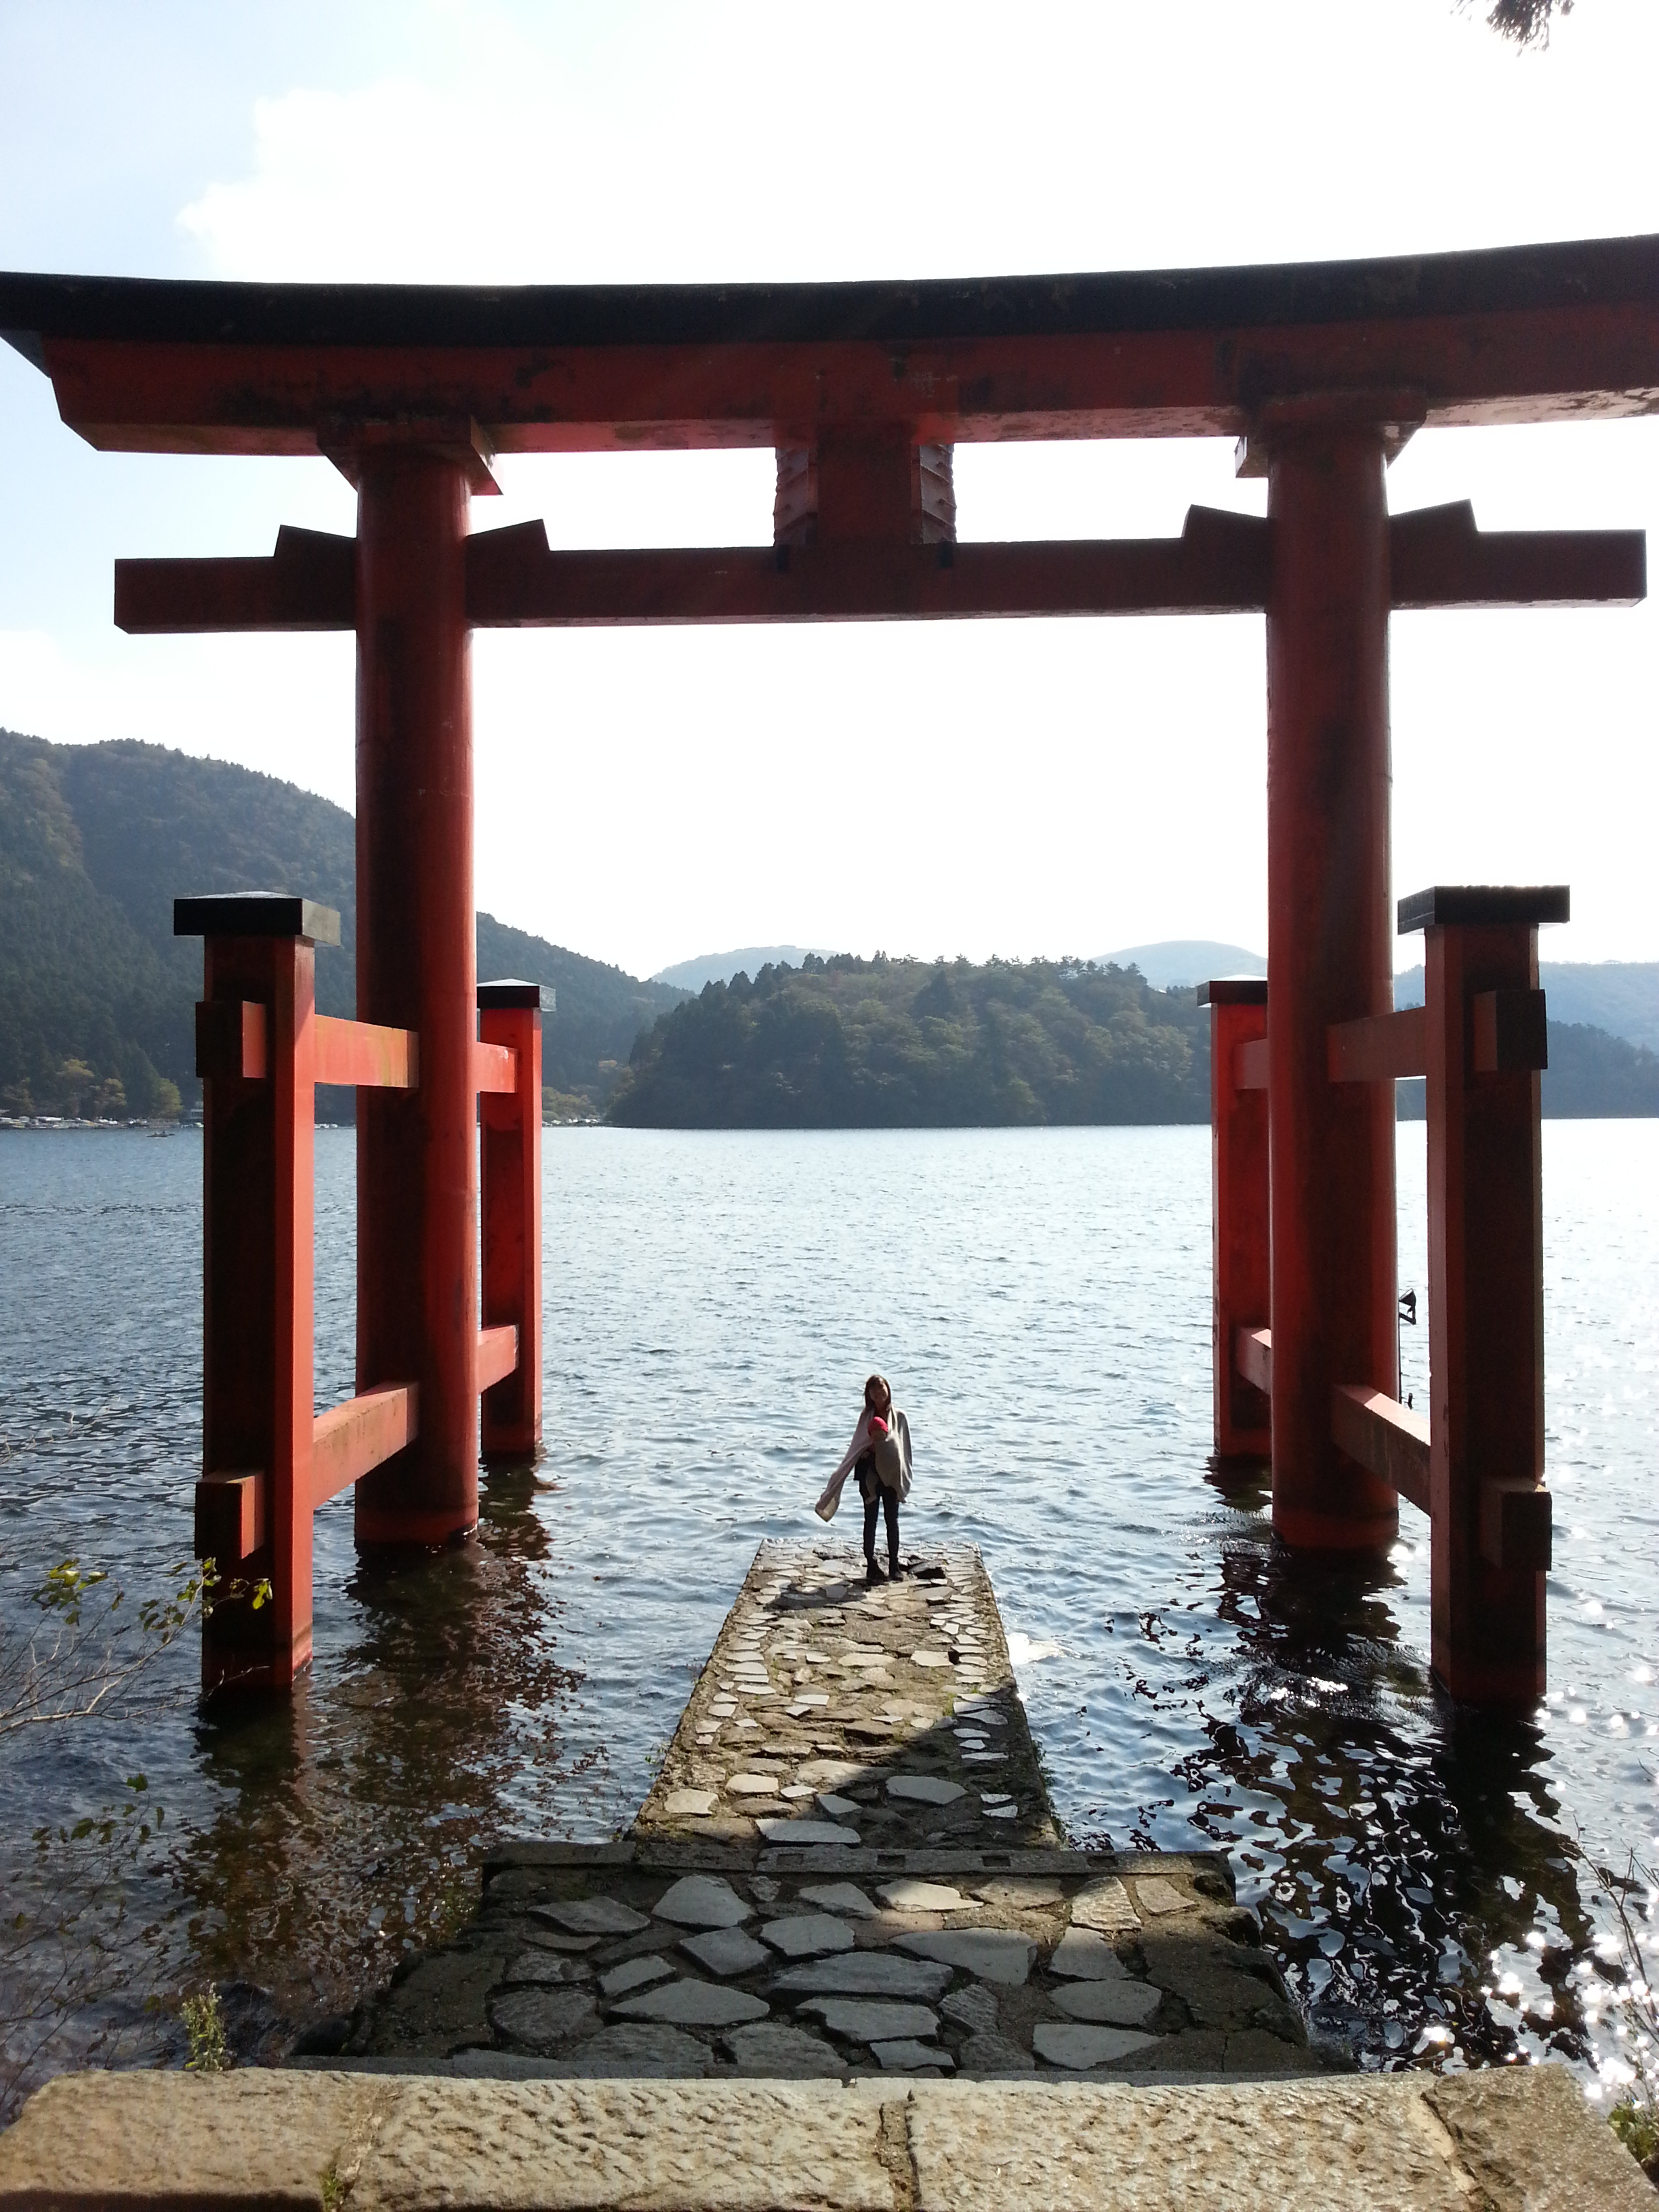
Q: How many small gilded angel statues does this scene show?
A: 0